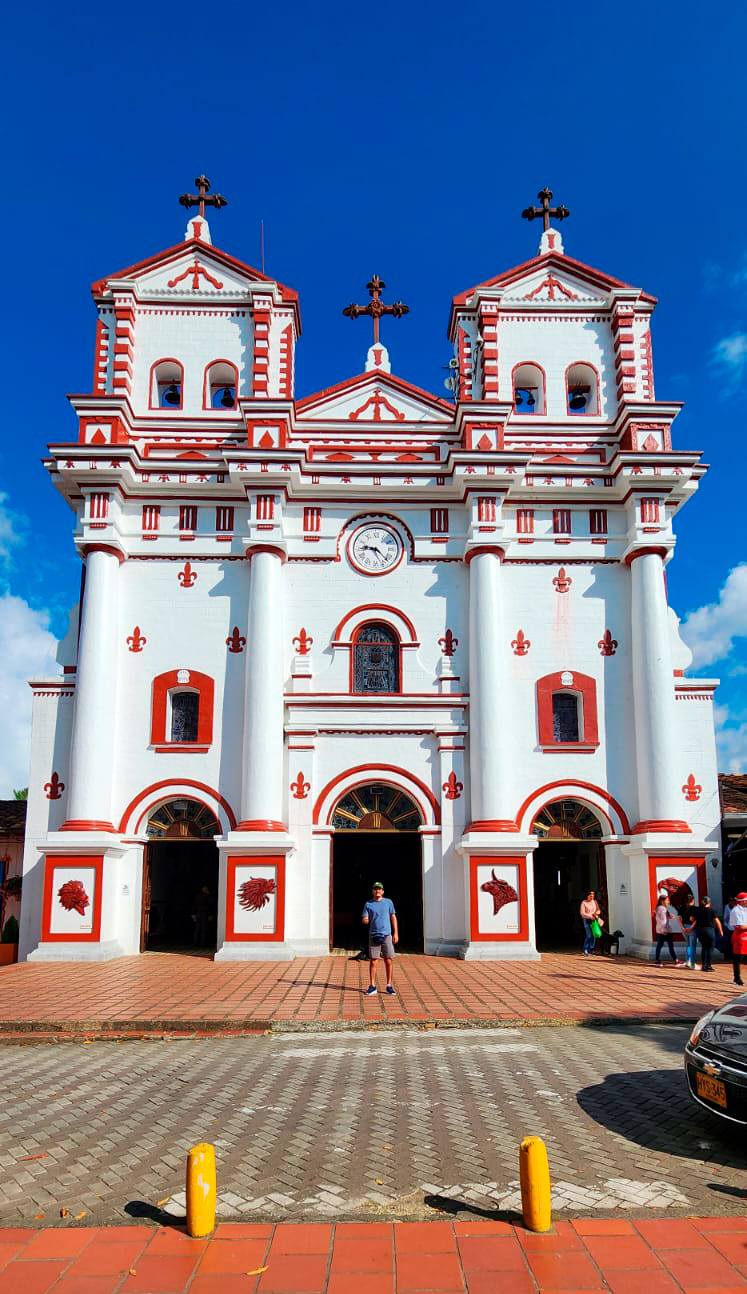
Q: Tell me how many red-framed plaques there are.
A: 4